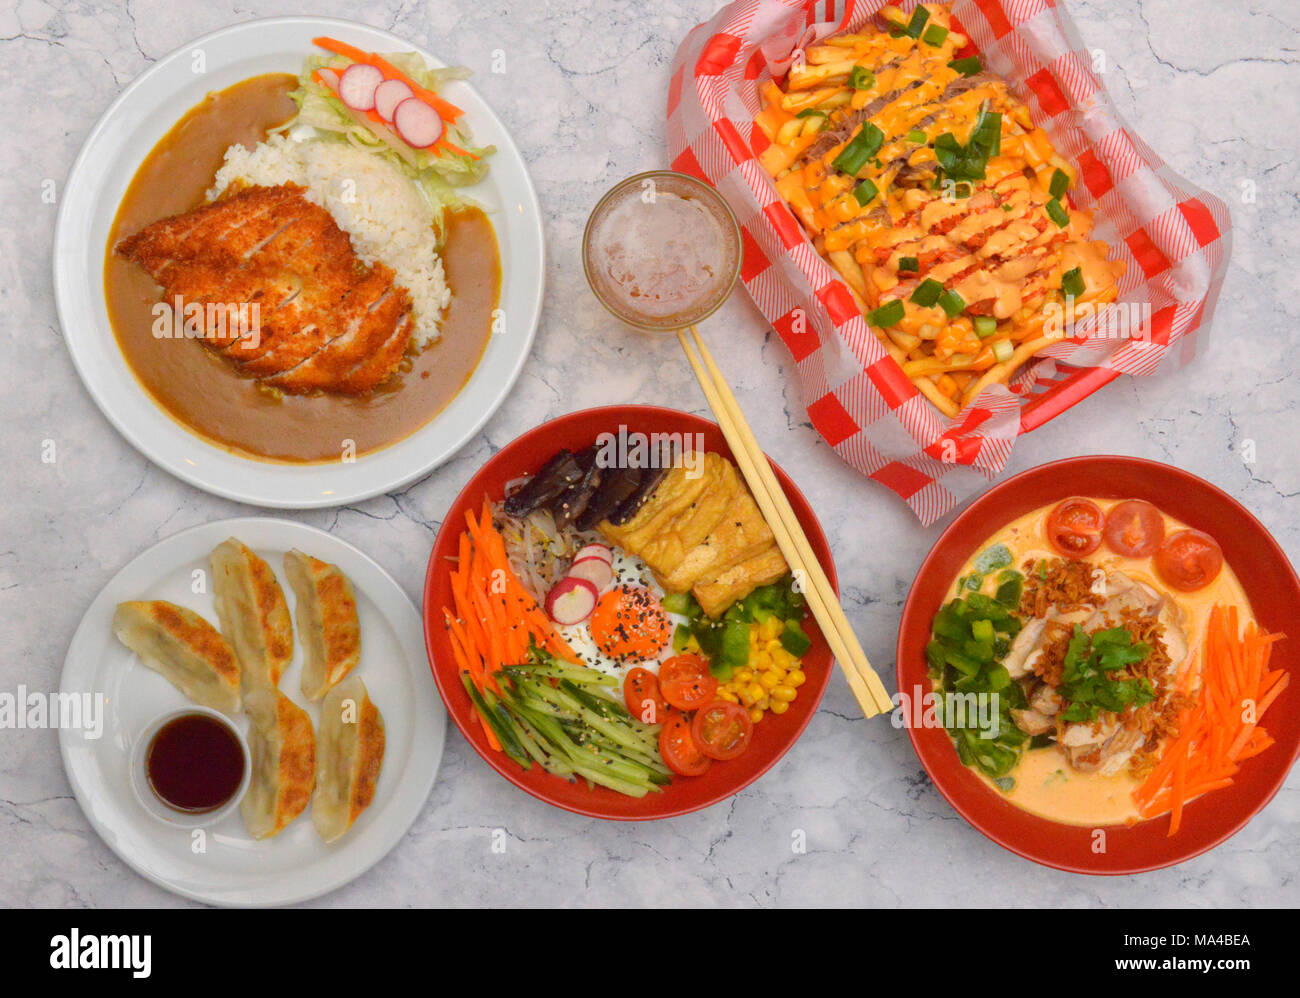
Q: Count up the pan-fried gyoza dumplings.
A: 5